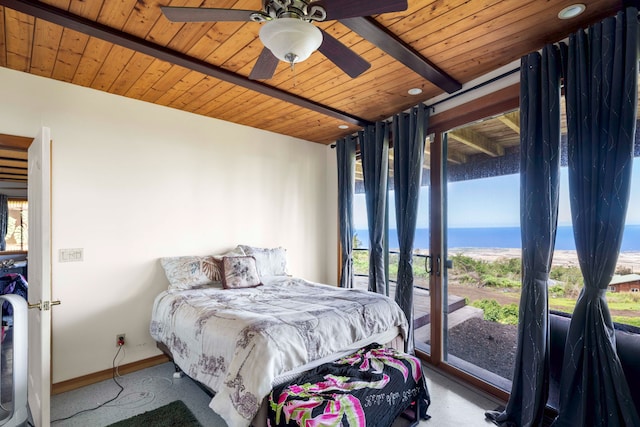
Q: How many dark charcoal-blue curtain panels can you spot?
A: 5